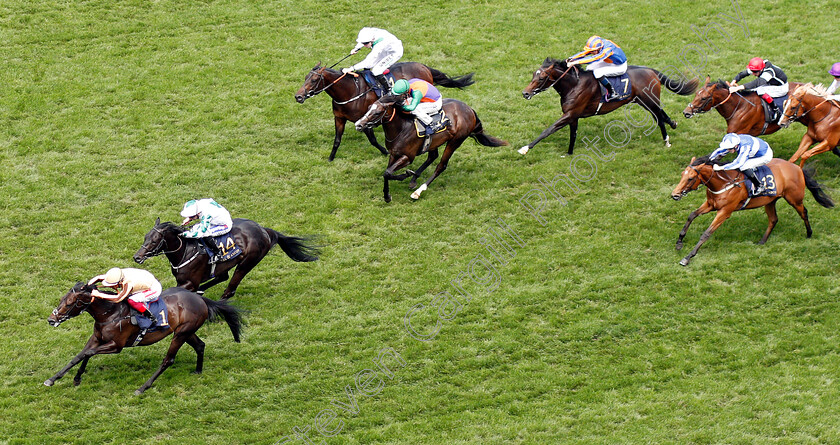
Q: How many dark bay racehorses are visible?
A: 5